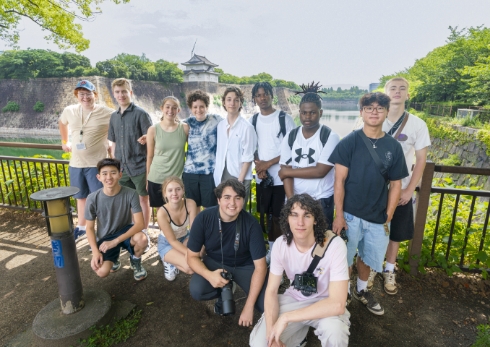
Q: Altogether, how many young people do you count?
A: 13